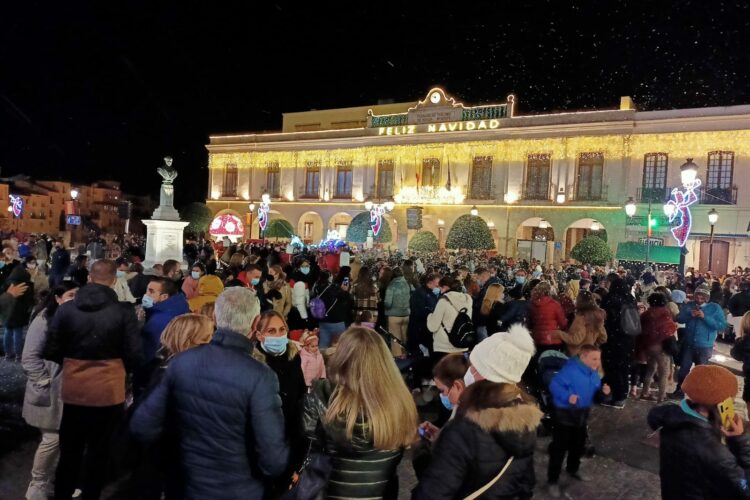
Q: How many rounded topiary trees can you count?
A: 6